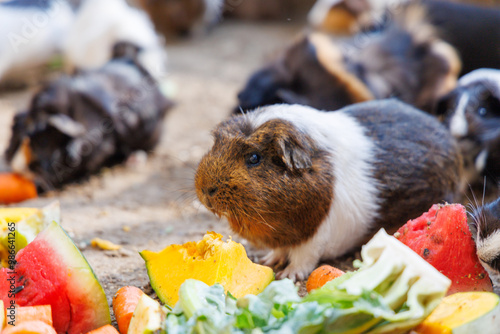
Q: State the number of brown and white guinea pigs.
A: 1